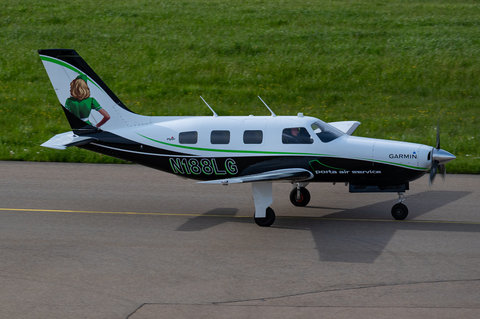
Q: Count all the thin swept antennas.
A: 2